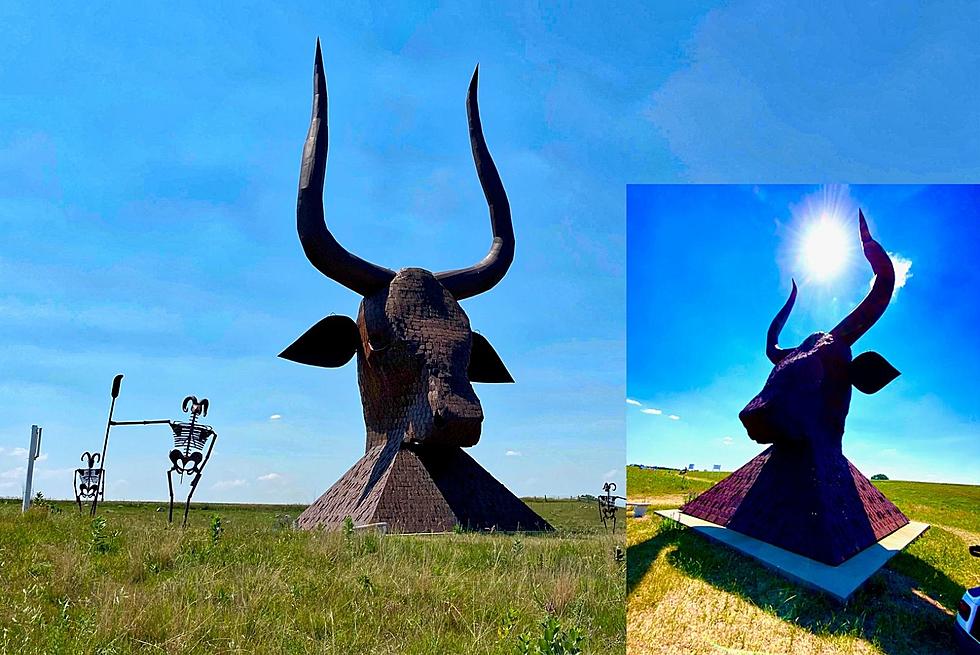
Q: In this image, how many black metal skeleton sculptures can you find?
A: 3